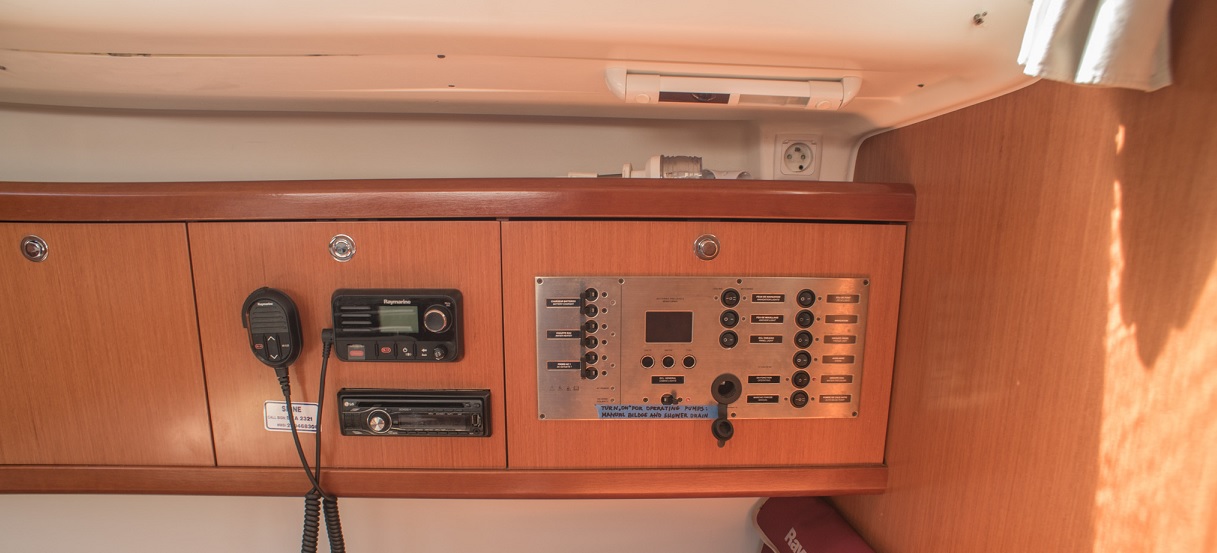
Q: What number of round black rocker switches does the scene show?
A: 9